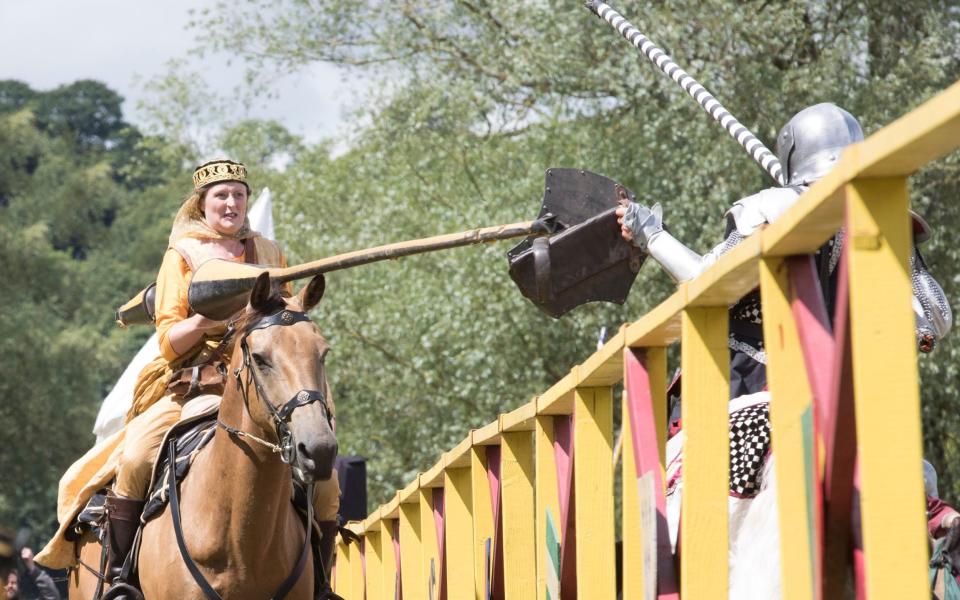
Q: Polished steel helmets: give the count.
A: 1